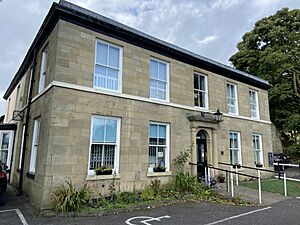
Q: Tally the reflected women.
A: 0